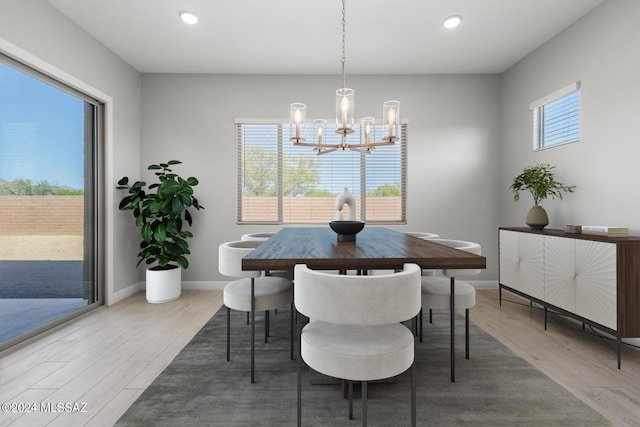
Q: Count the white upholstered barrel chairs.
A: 5